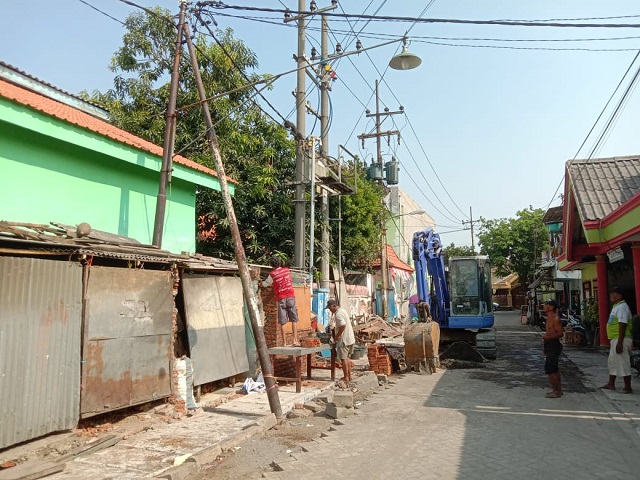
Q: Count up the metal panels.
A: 3